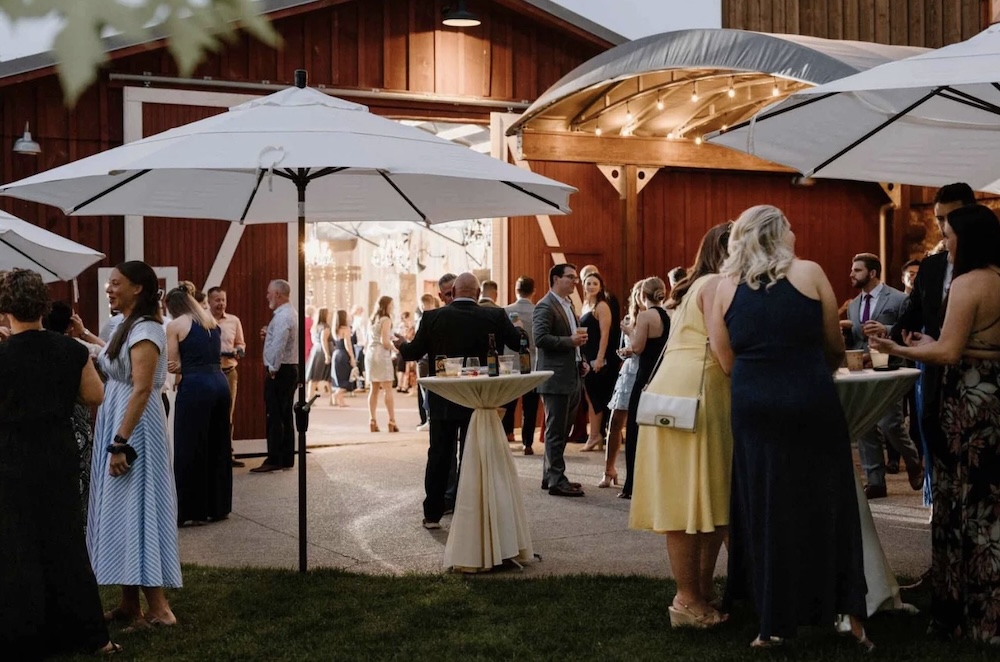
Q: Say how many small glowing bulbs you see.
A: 10